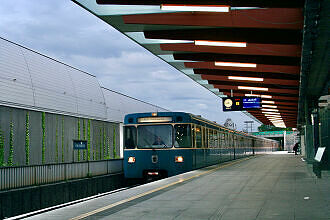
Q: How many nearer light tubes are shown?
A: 5